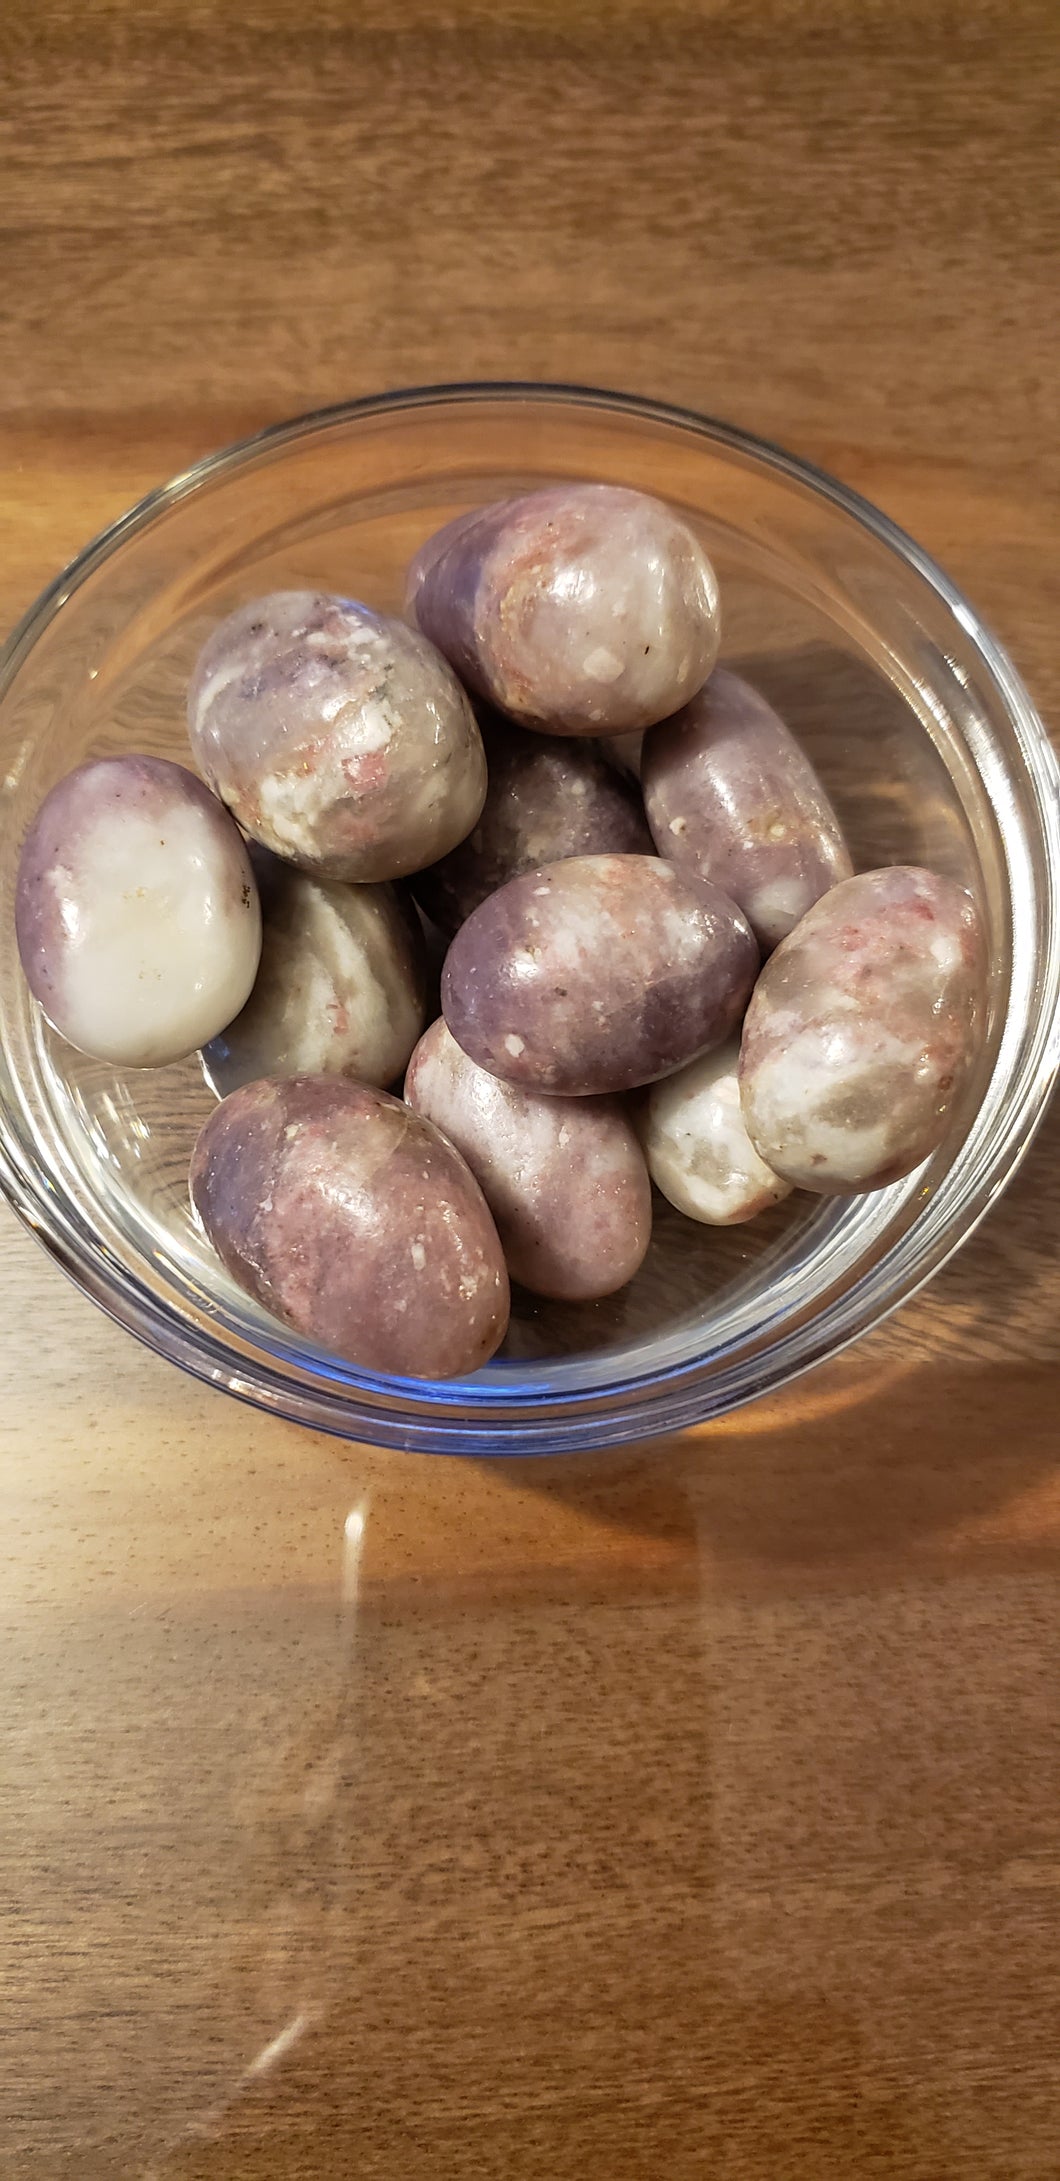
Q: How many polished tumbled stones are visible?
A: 11